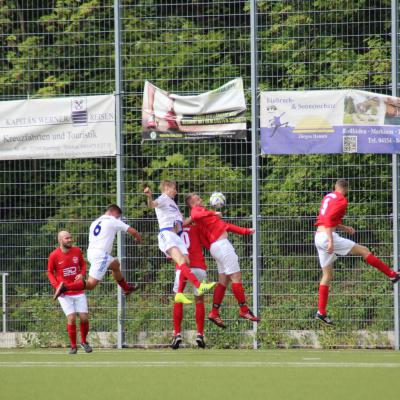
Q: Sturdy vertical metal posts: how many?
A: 3